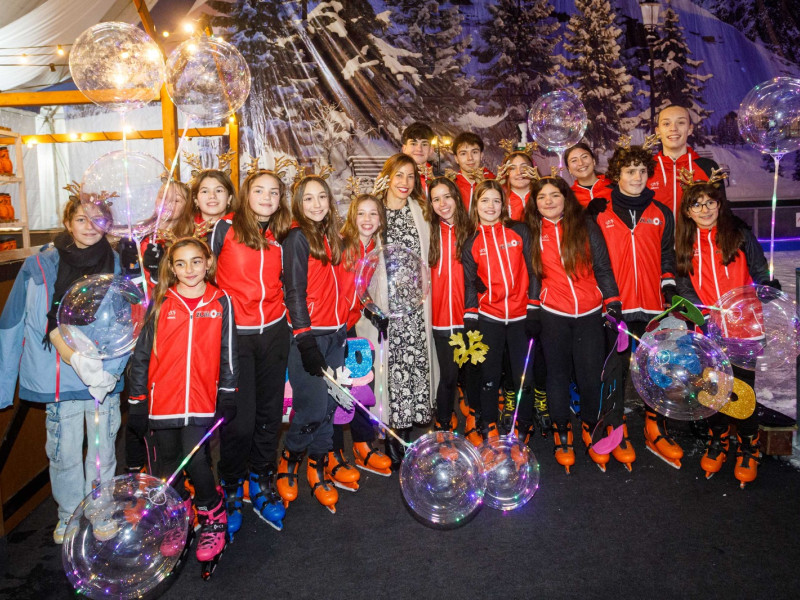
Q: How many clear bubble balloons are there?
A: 12